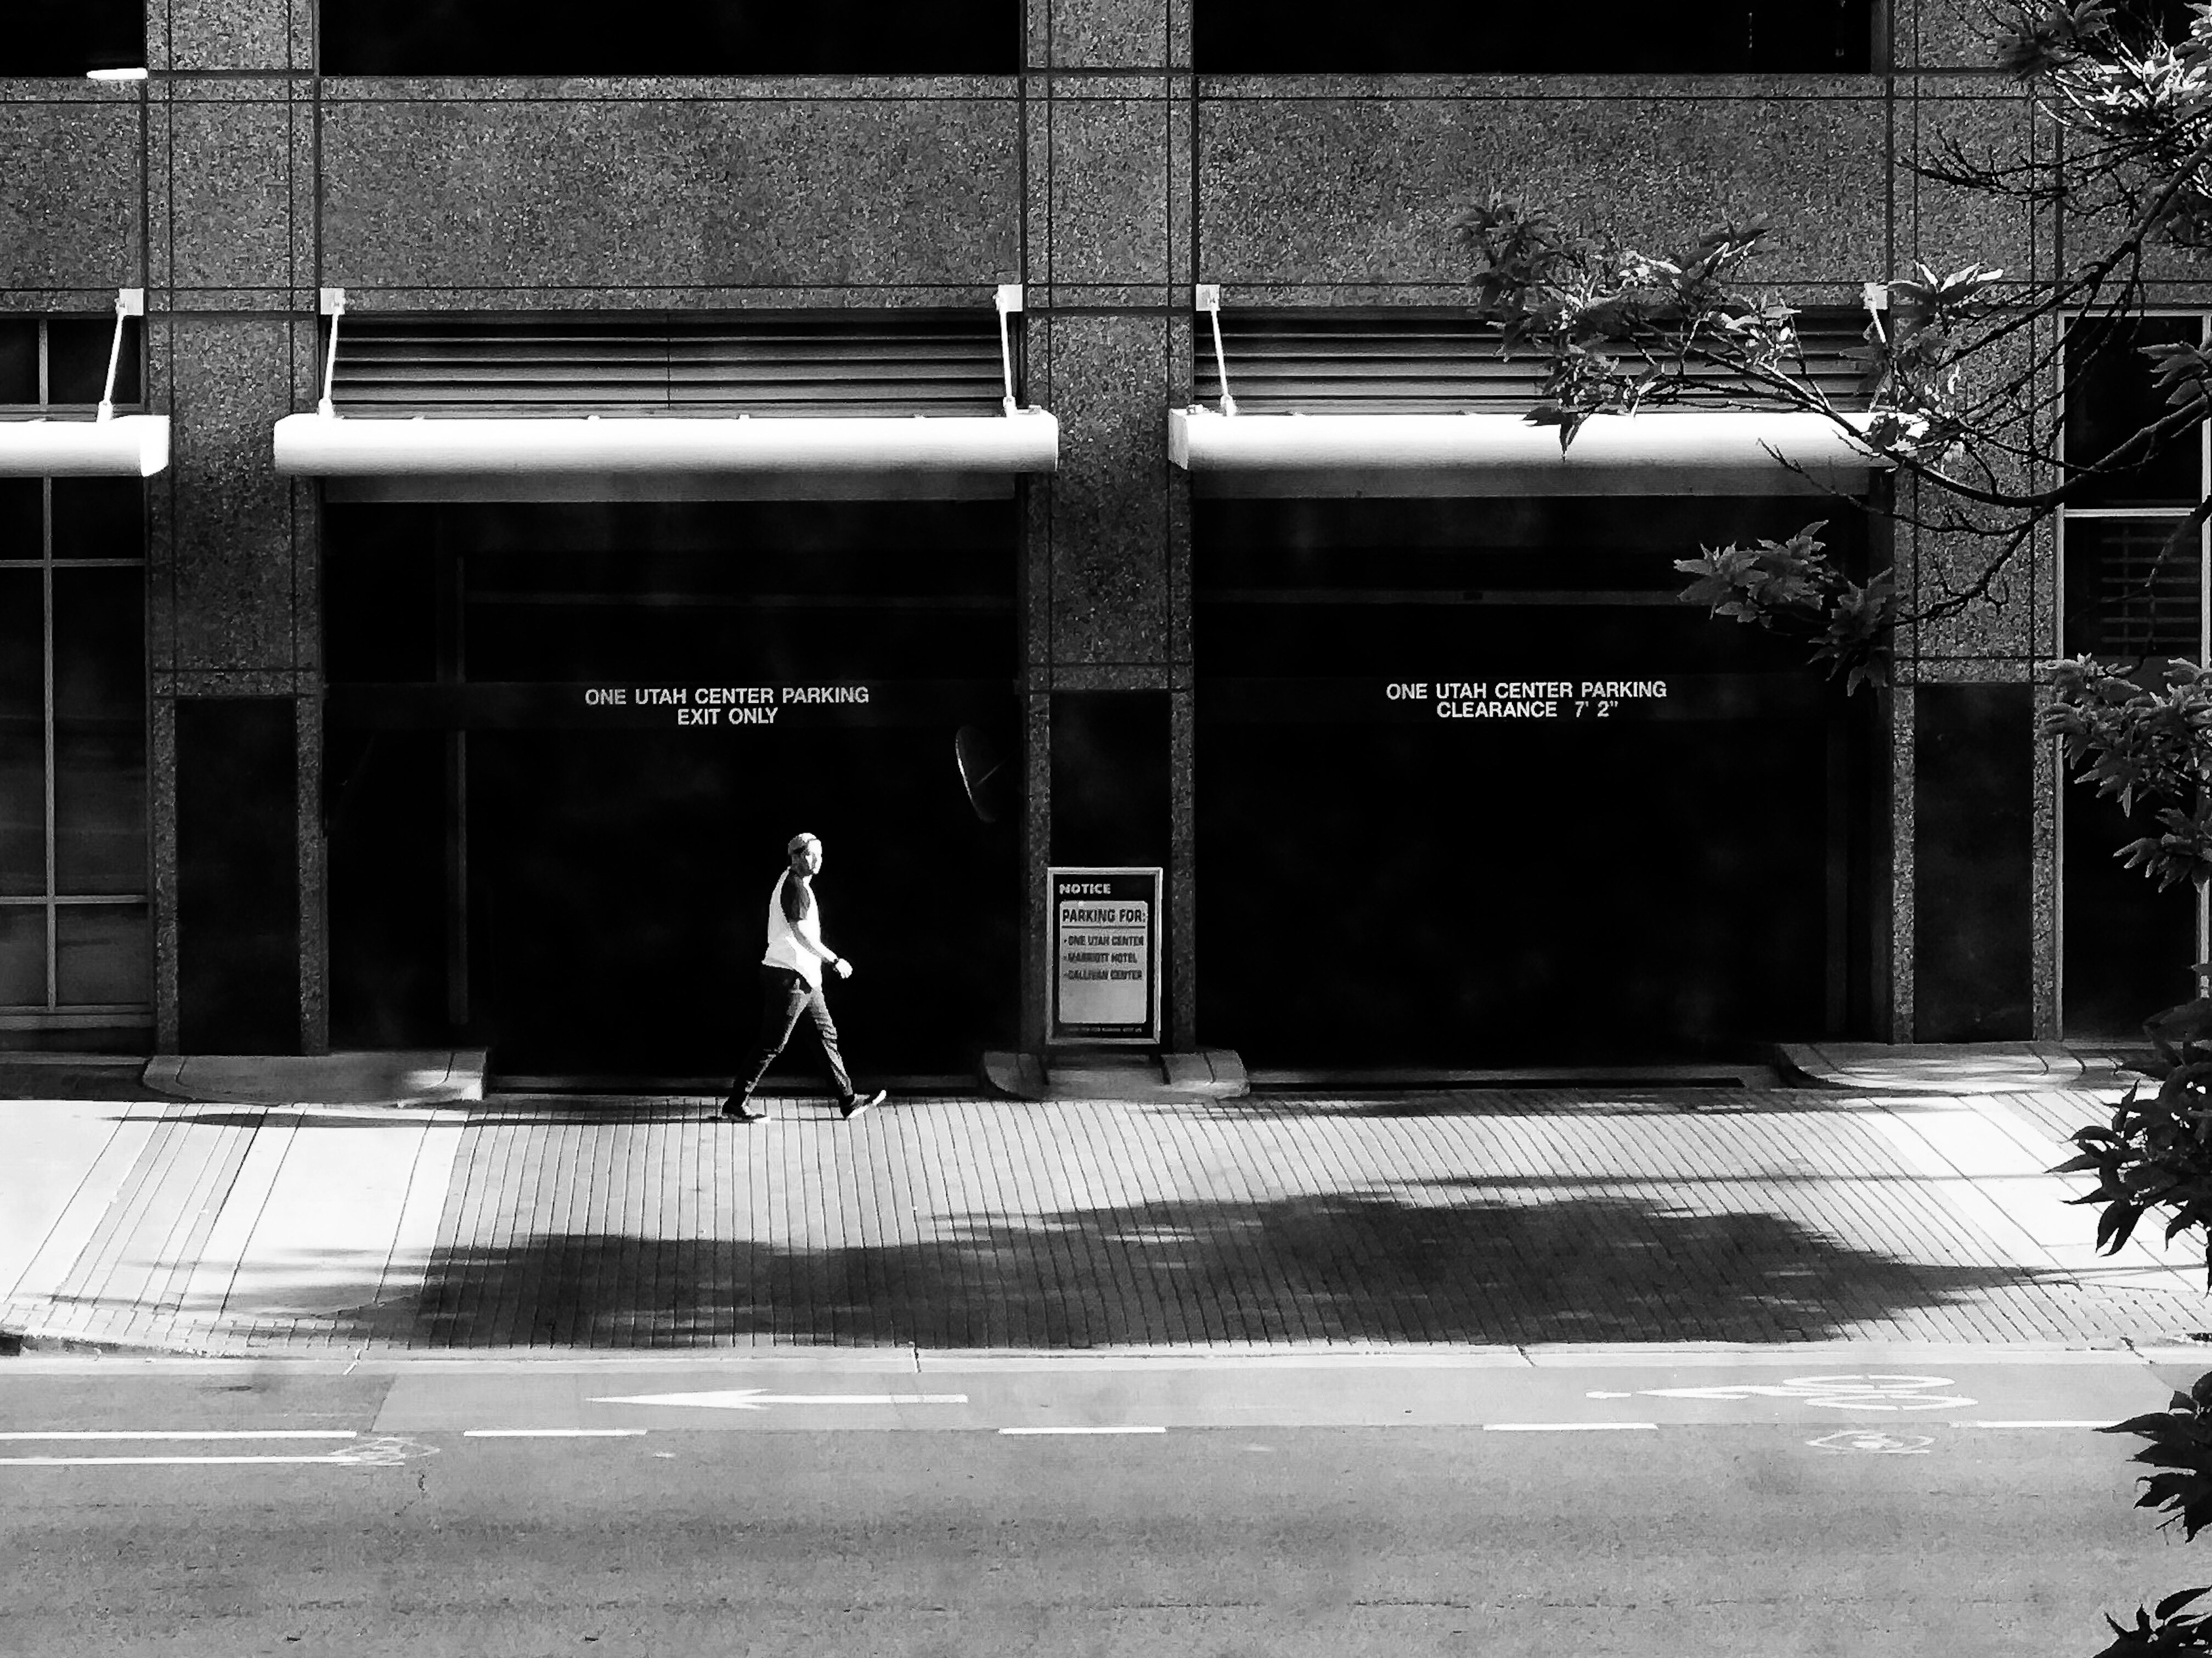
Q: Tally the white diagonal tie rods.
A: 5